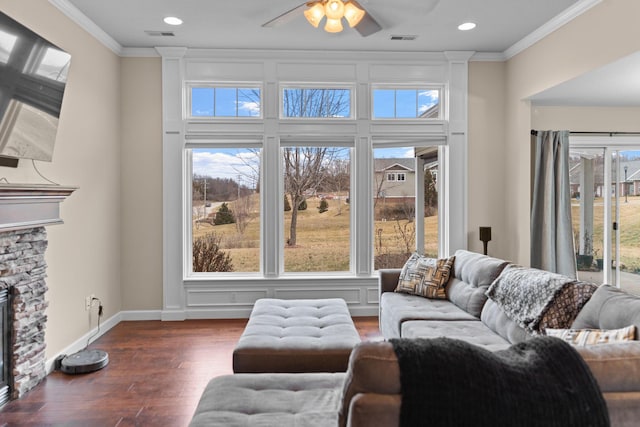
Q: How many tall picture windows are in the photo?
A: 3